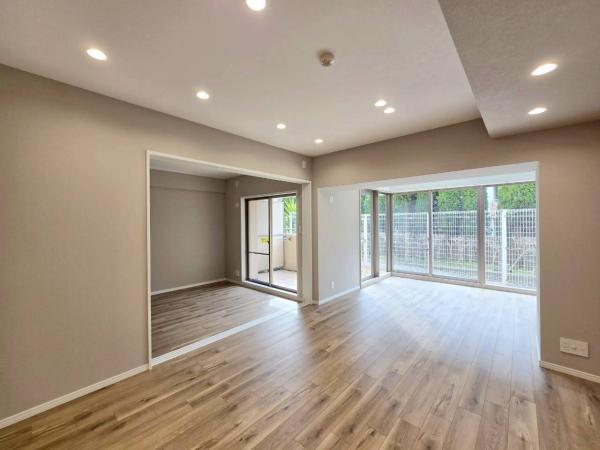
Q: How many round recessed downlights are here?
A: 9